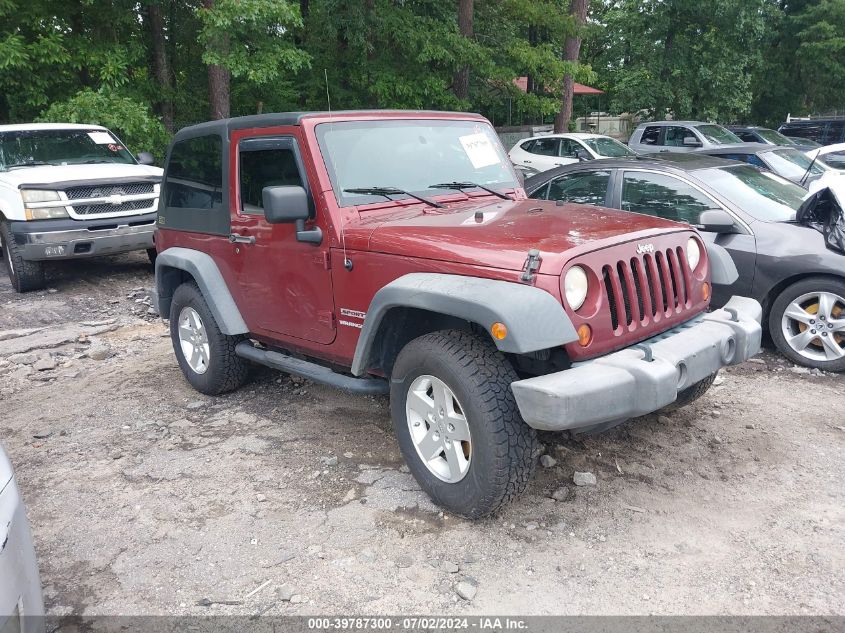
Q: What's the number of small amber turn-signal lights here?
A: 3